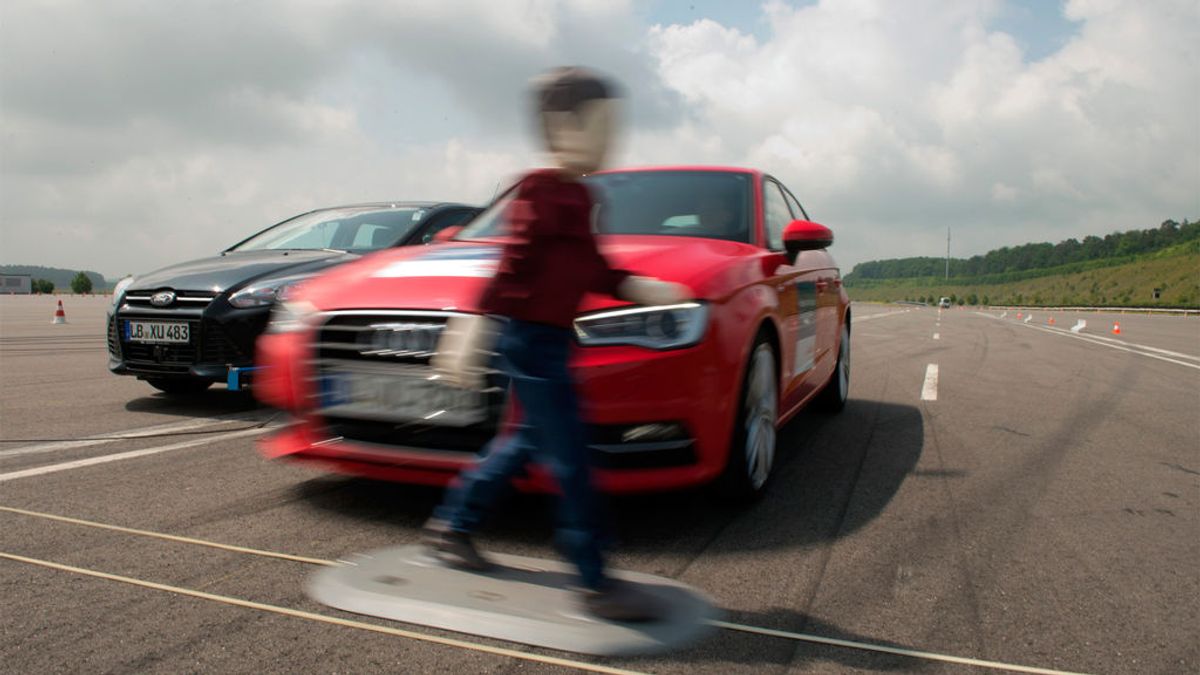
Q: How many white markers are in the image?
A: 3